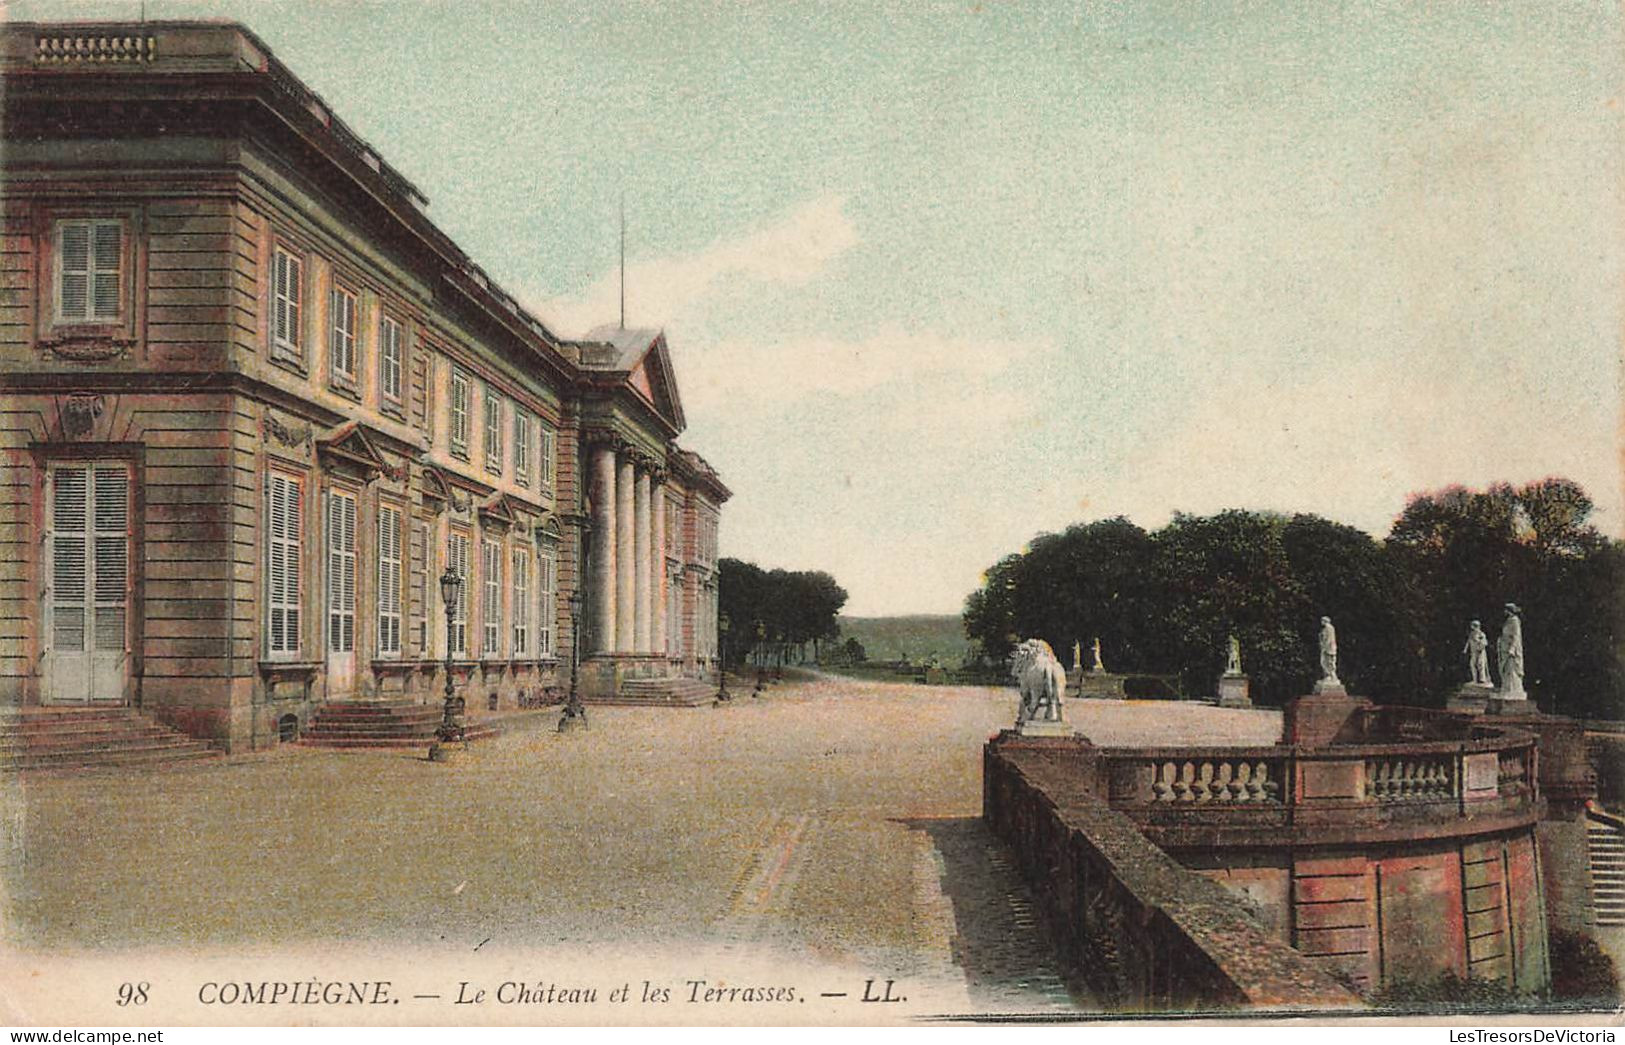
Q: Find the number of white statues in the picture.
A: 7